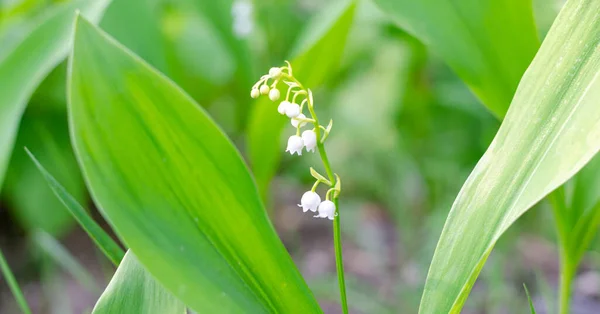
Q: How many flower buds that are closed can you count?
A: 7